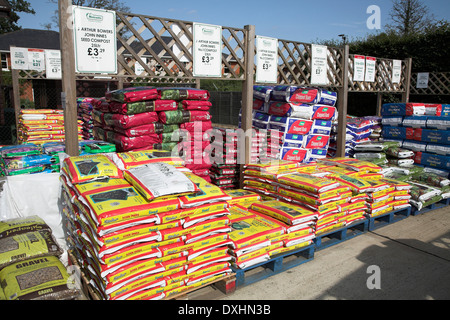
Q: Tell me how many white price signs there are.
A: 11